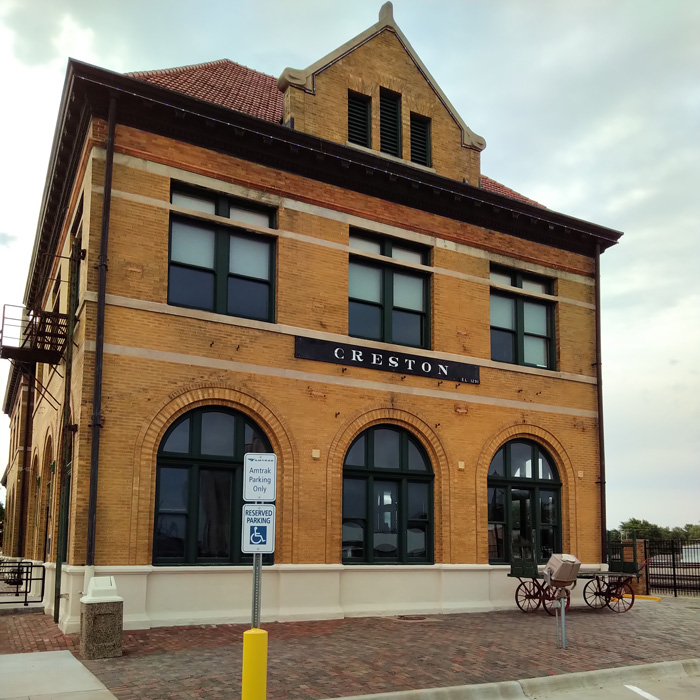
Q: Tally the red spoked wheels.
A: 4